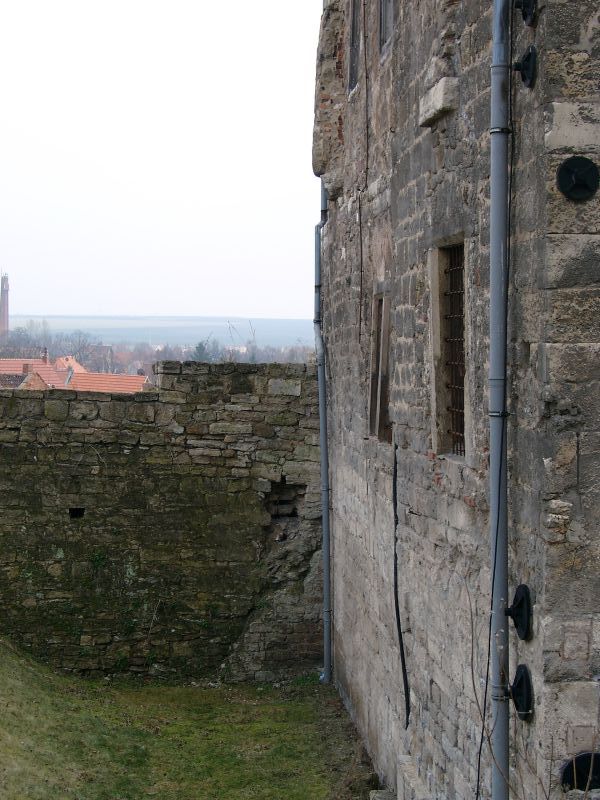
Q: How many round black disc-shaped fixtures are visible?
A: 6